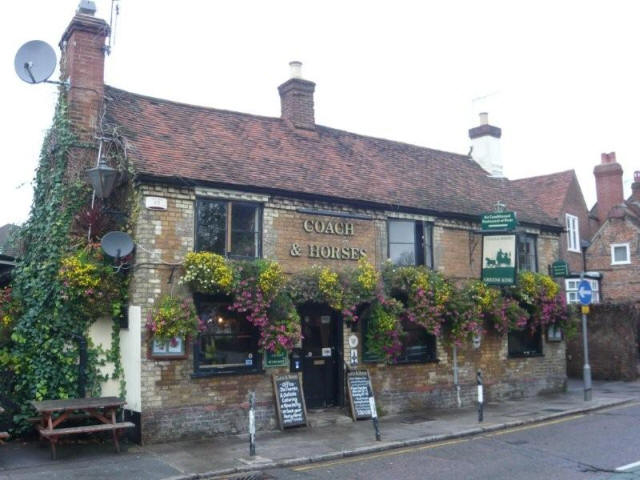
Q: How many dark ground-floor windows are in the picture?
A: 3